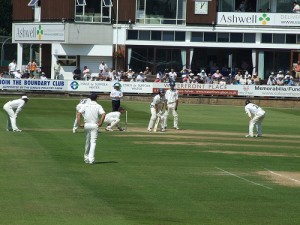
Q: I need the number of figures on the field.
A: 8